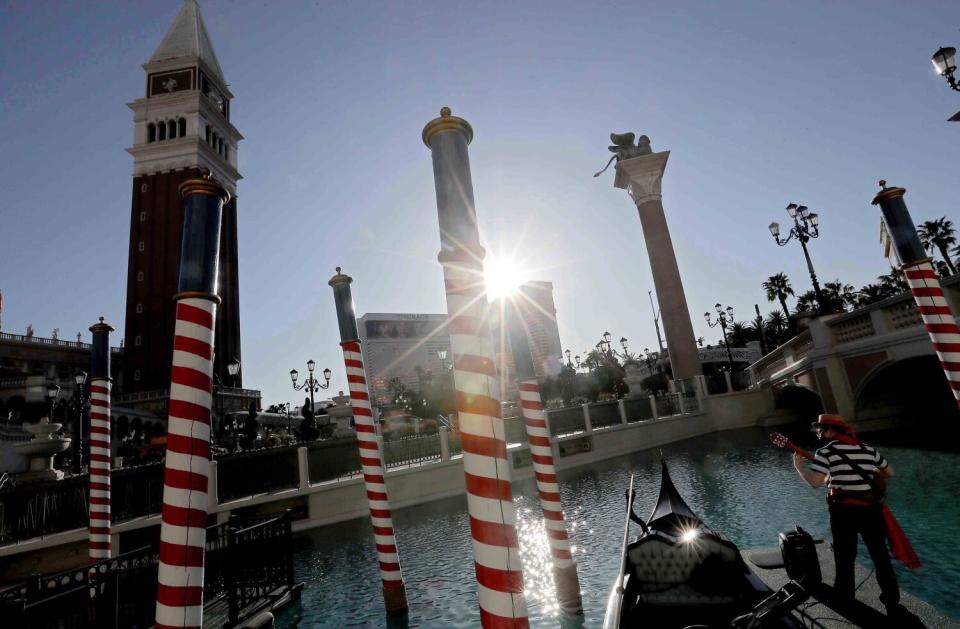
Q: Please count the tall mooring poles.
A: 6